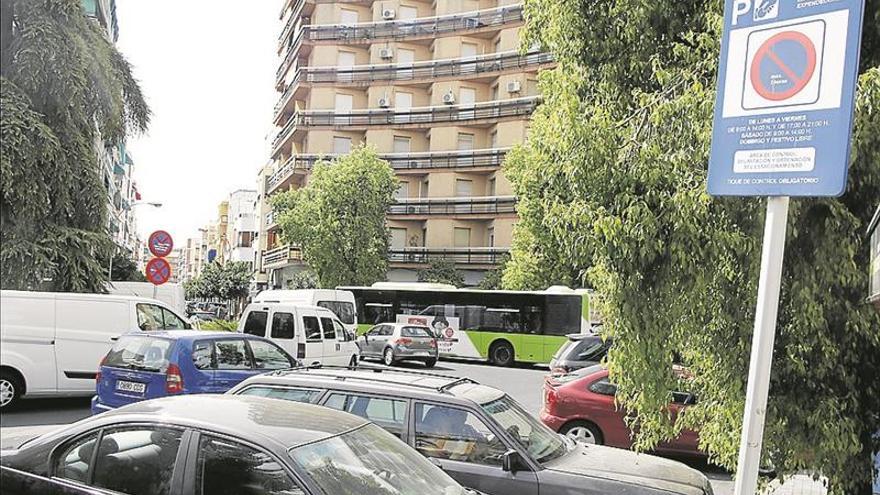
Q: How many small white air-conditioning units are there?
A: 5